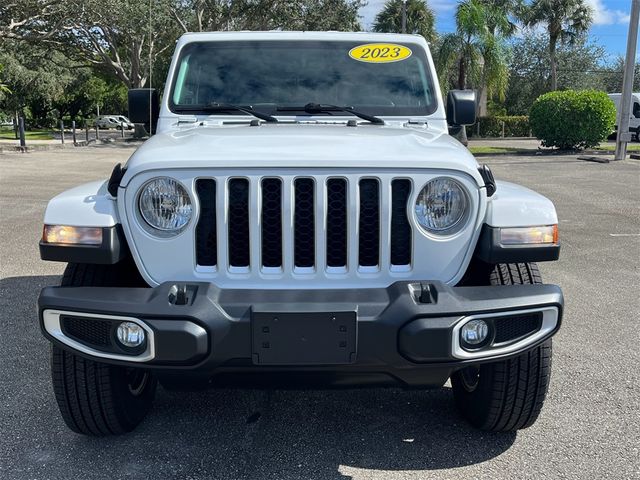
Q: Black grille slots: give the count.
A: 7